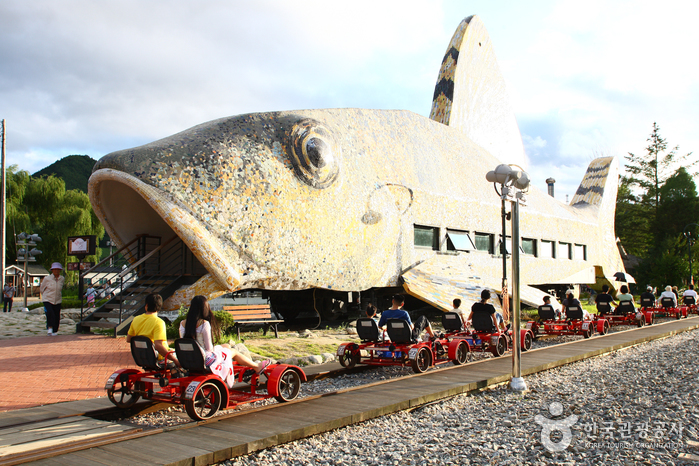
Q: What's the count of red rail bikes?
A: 7